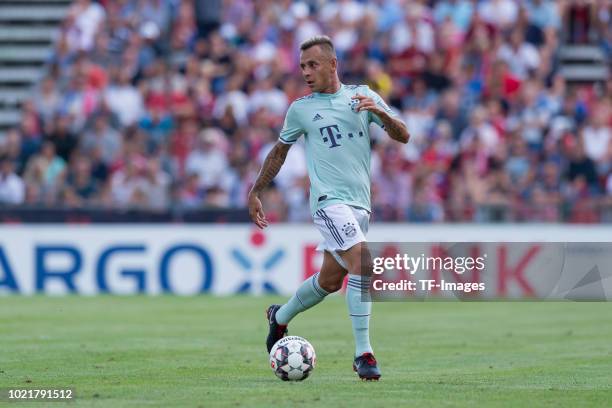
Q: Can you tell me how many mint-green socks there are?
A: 2